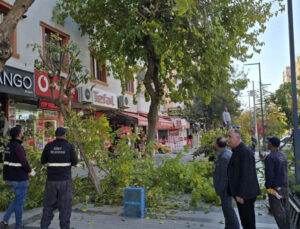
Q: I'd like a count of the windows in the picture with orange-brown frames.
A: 4